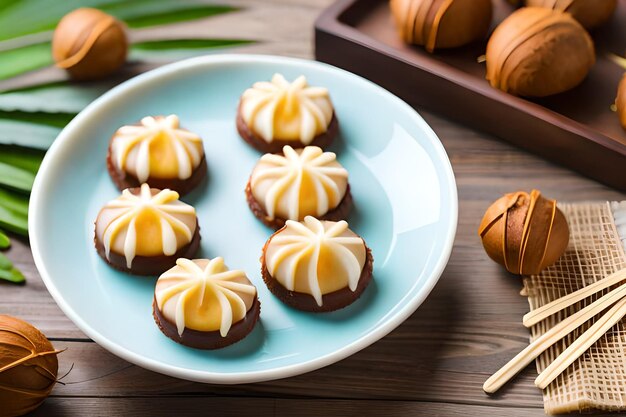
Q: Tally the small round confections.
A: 6